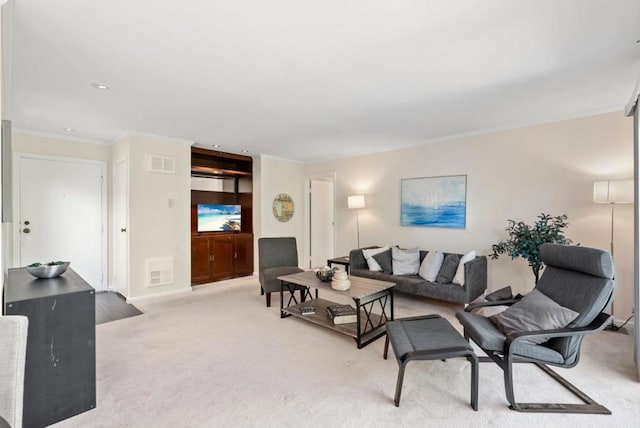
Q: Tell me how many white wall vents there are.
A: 2